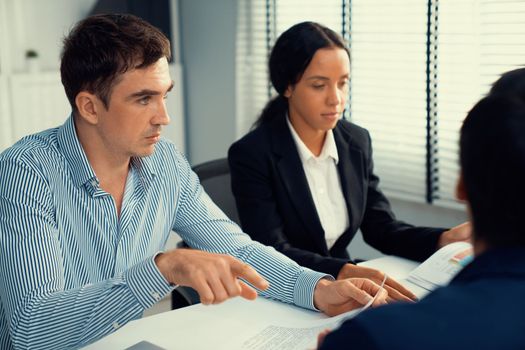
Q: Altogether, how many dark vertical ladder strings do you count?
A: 3